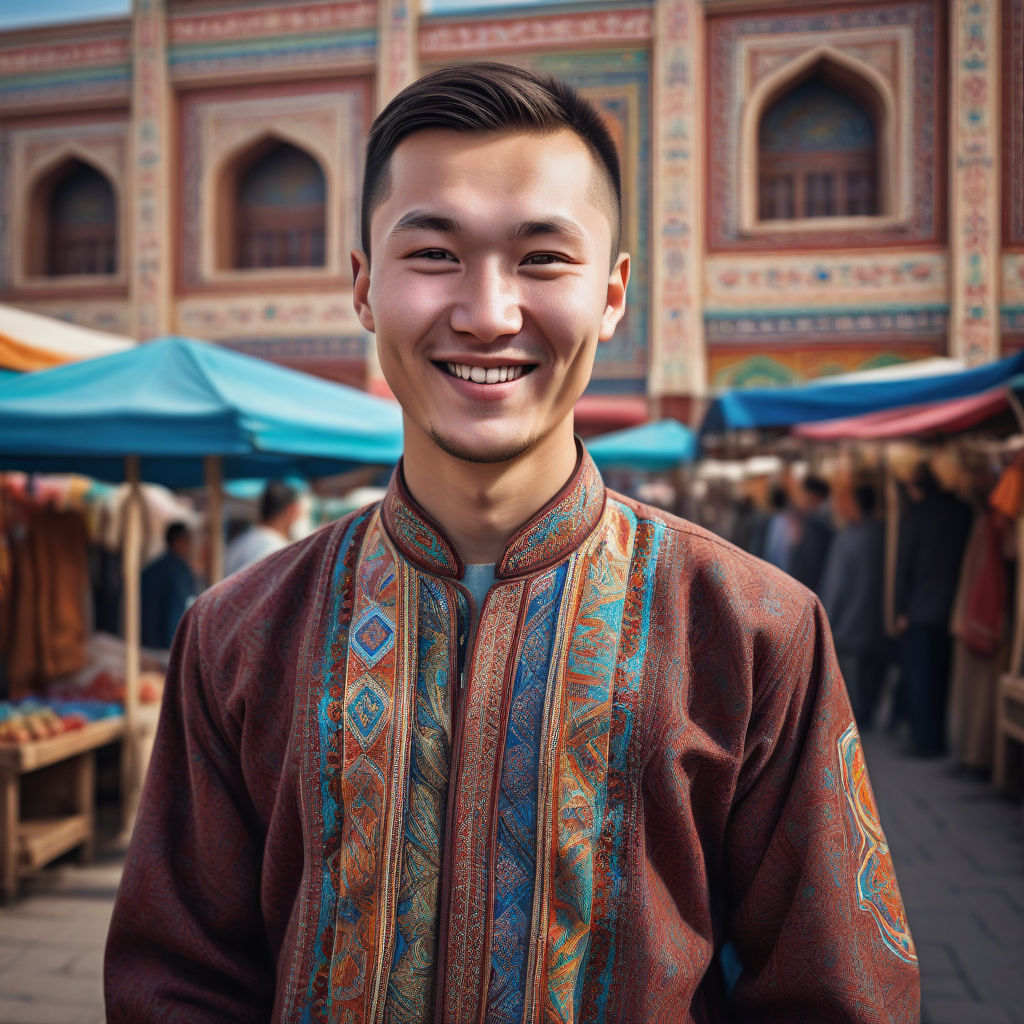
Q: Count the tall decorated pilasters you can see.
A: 4